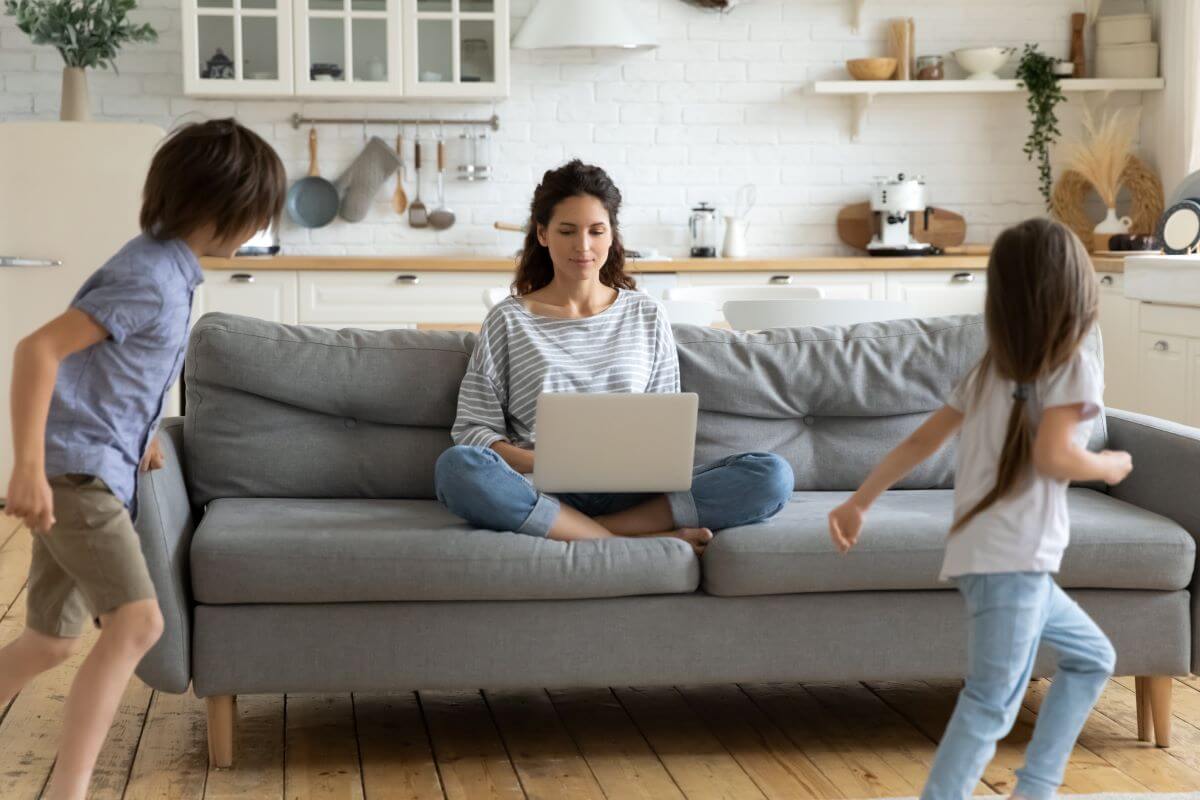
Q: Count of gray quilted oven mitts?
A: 1